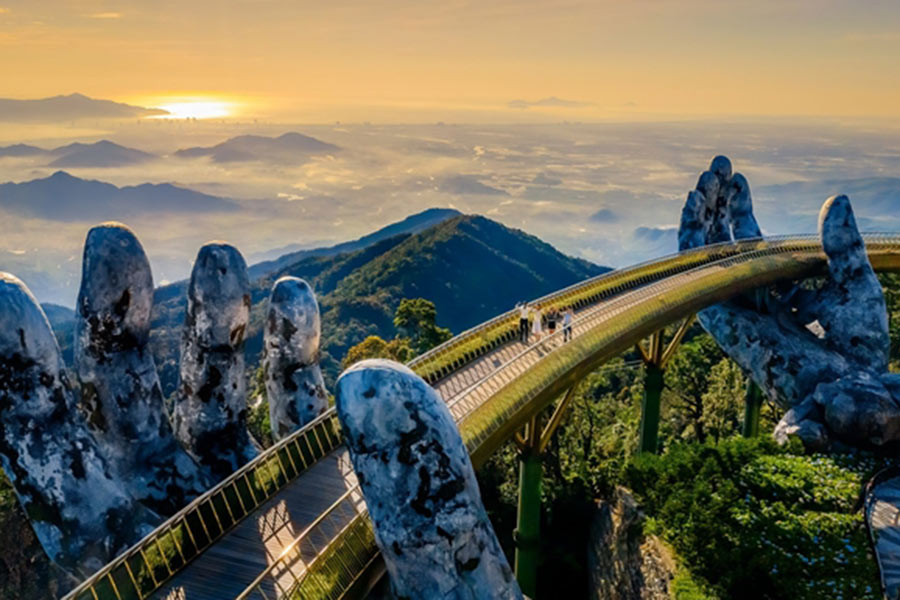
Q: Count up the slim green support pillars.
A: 3